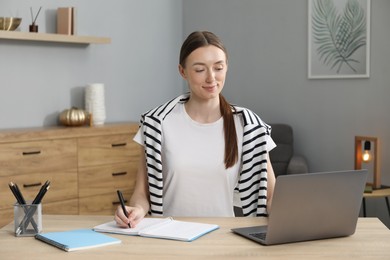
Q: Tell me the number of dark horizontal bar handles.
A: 5